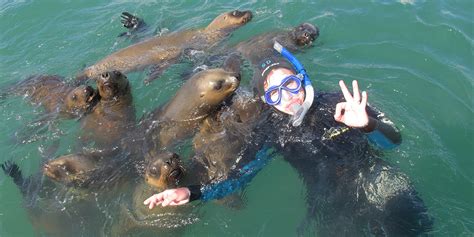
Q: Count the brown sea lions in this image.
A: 7